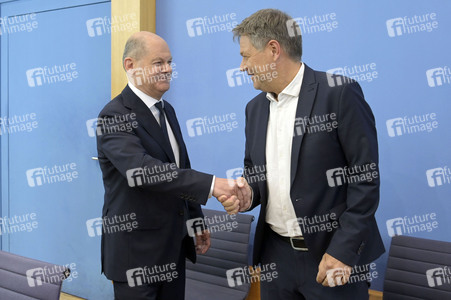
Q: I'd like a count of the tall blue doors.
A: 1